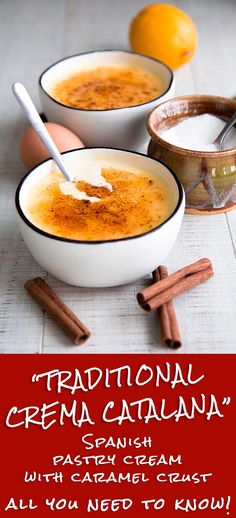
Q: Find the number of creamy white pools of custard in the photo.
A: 2